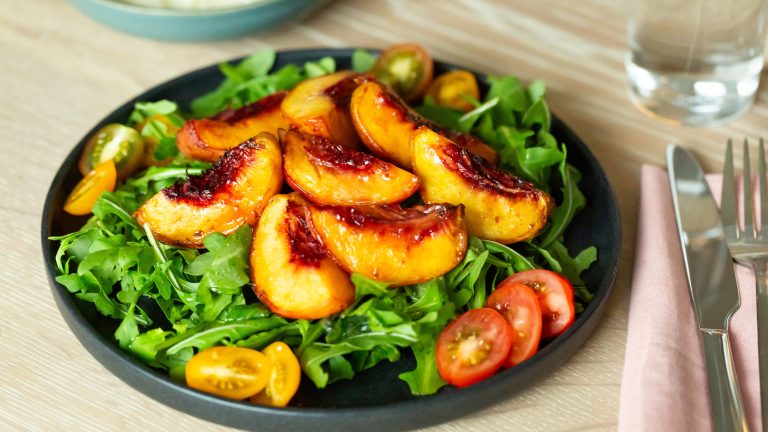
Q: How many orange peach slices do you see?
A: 8